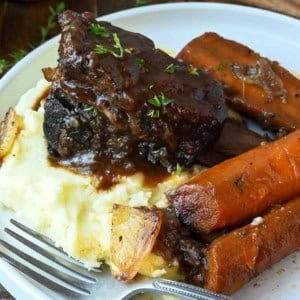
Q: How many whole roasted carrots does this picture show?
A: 3